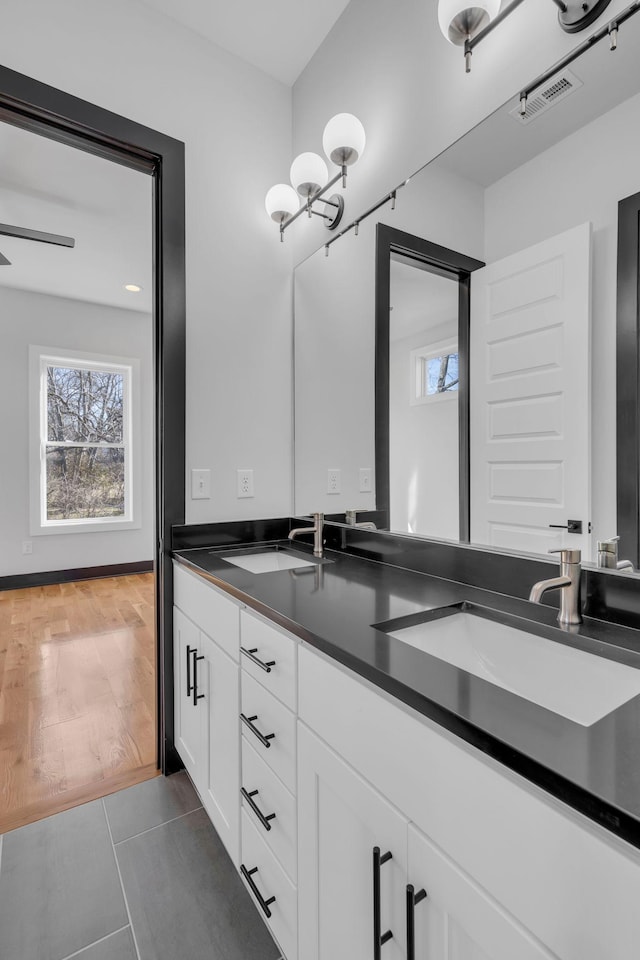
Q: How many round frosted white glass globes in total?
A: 4